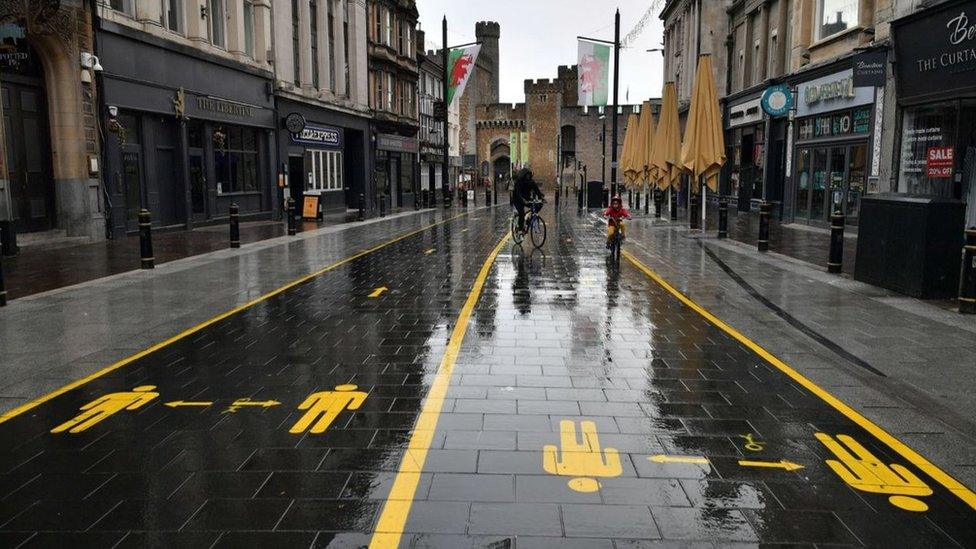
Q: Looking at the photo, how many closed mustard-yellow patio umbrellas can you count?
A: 4